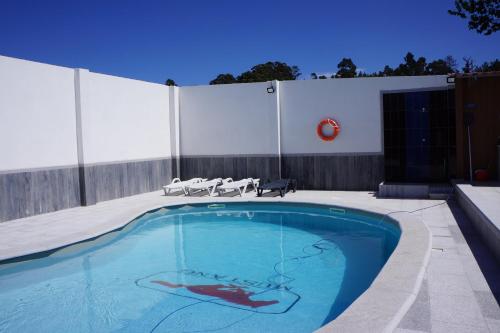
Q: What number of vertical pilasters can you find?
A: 3